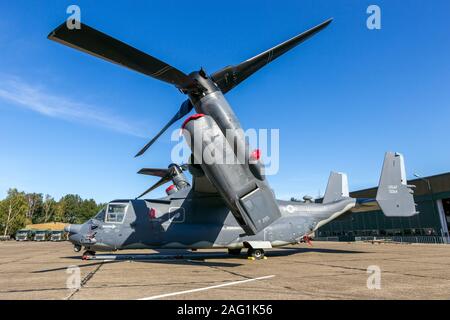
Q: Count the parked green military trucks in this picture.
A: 3